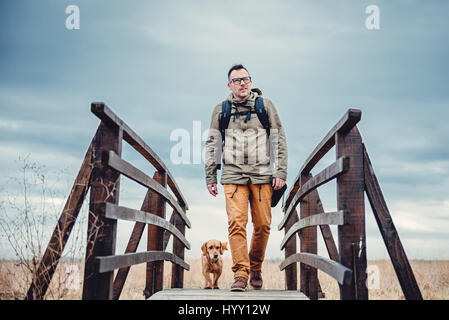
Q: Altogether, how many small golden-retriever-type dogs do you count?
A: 1